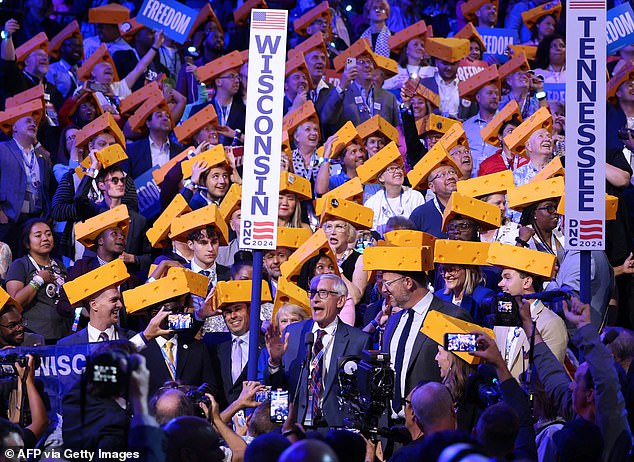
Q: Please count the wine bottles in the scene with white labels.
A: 0